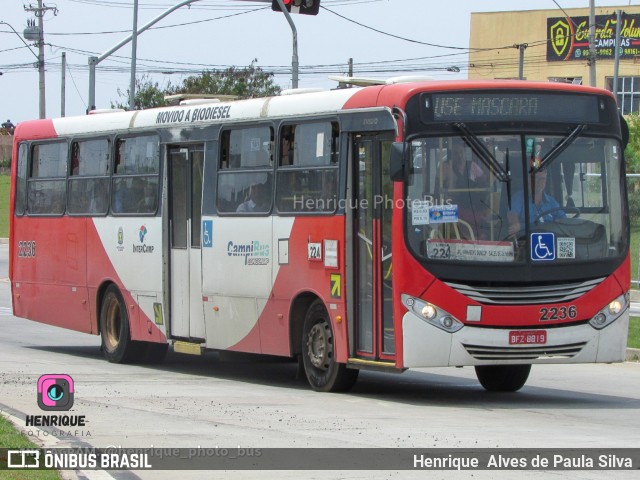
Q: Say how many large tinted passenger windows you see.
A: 5